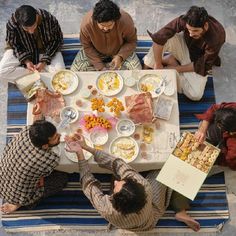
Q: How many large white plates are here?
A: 5